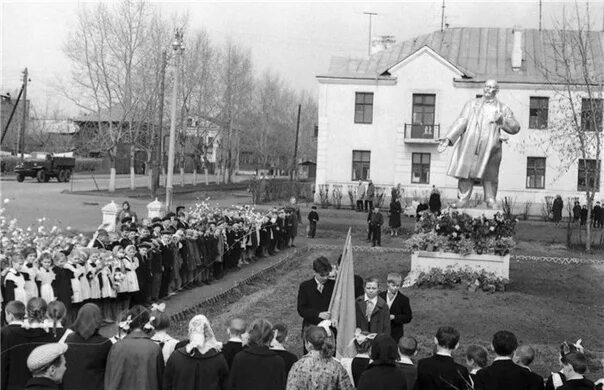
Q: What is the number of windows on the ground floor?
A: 4